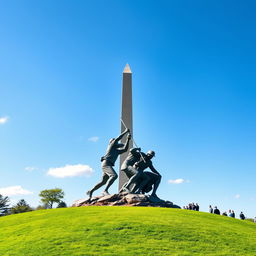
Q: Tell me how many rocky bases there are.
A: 1